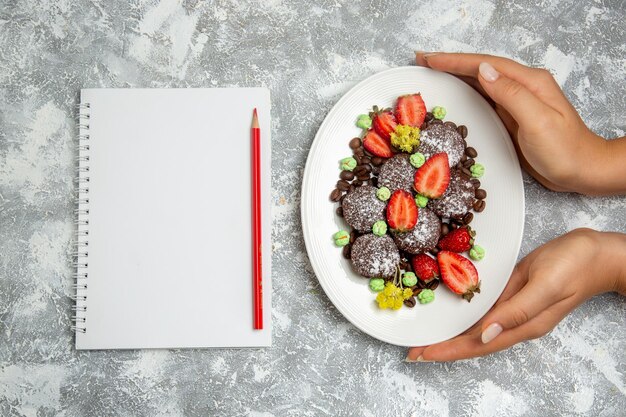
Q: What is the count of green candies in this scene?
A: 13